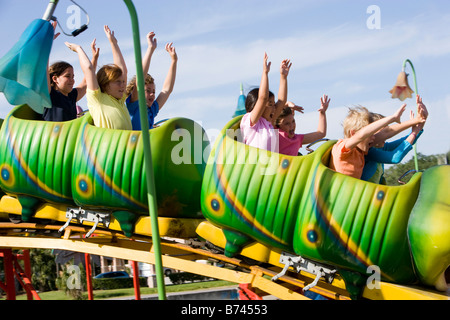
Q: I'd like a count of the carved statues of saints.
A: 0